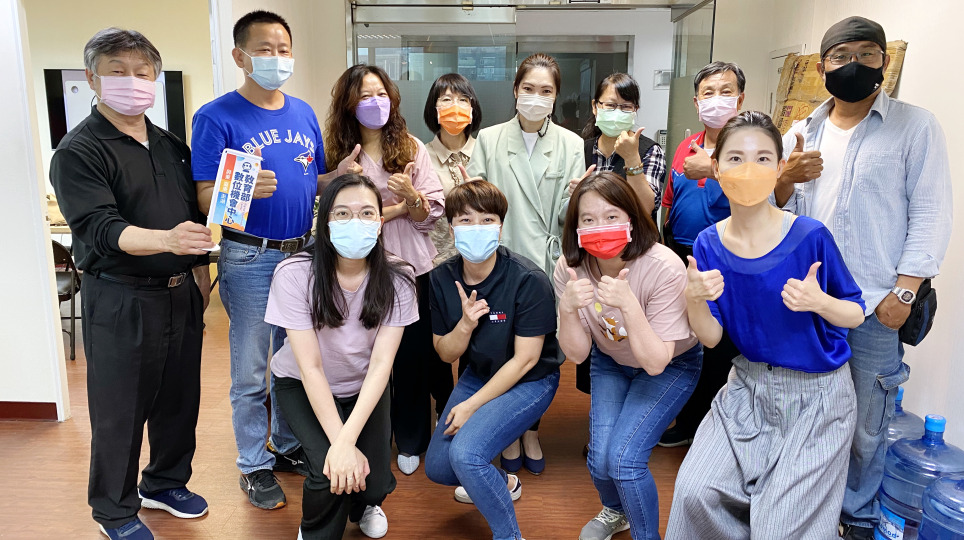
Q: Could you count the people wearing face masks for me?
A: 12